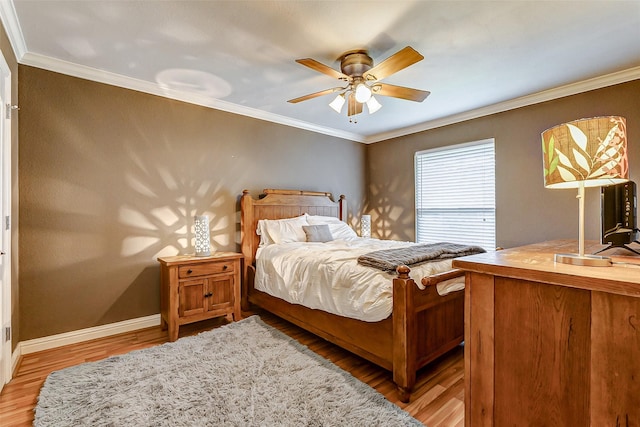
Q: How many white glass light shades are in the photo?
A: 3